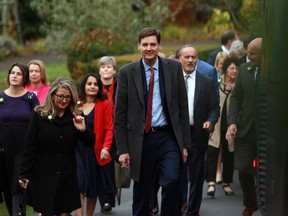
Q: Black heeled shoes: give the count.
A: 2